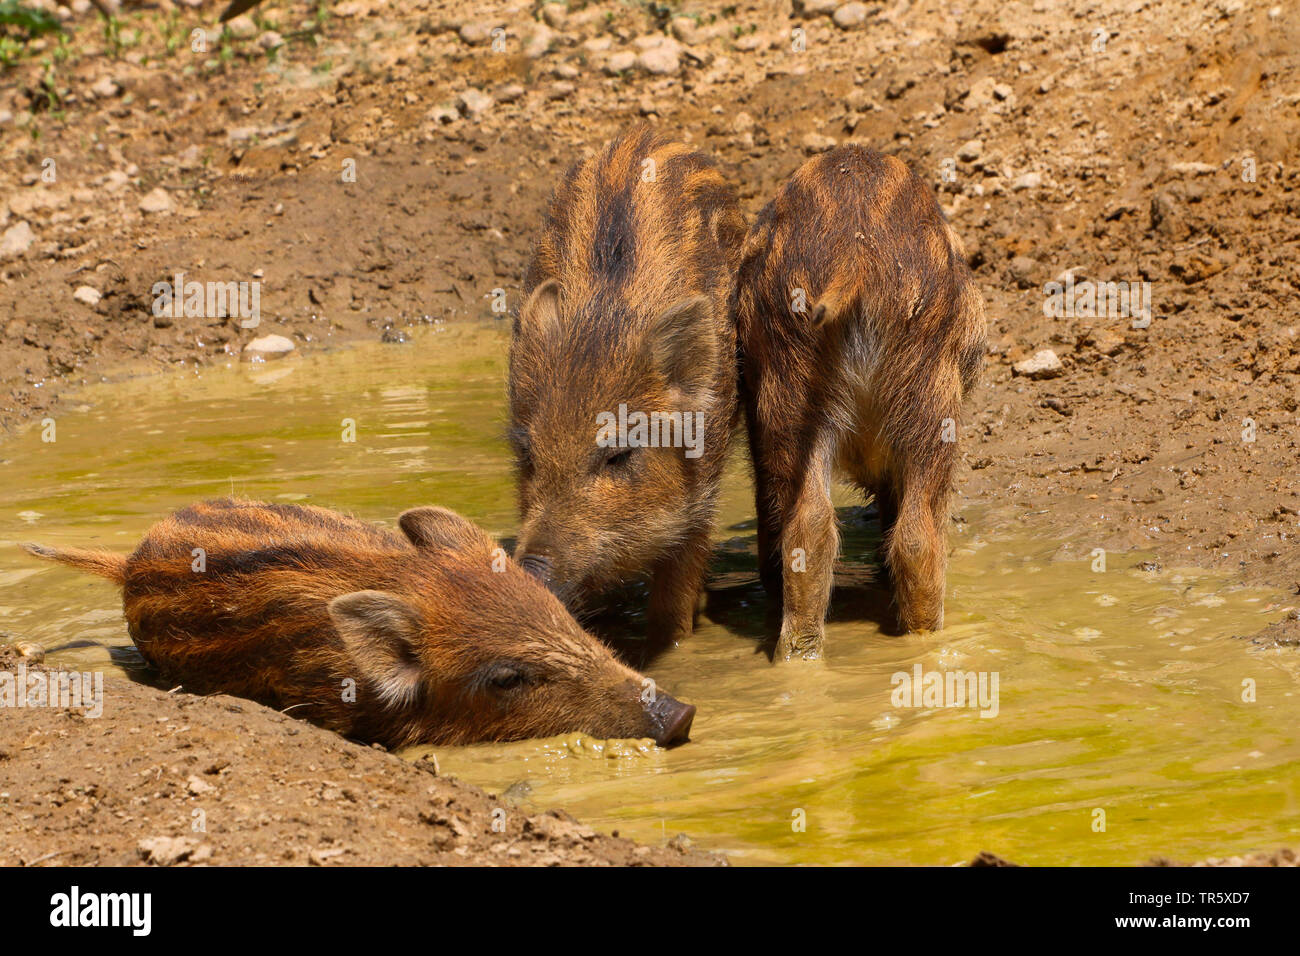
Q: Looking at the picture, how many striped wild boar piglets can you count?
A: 3